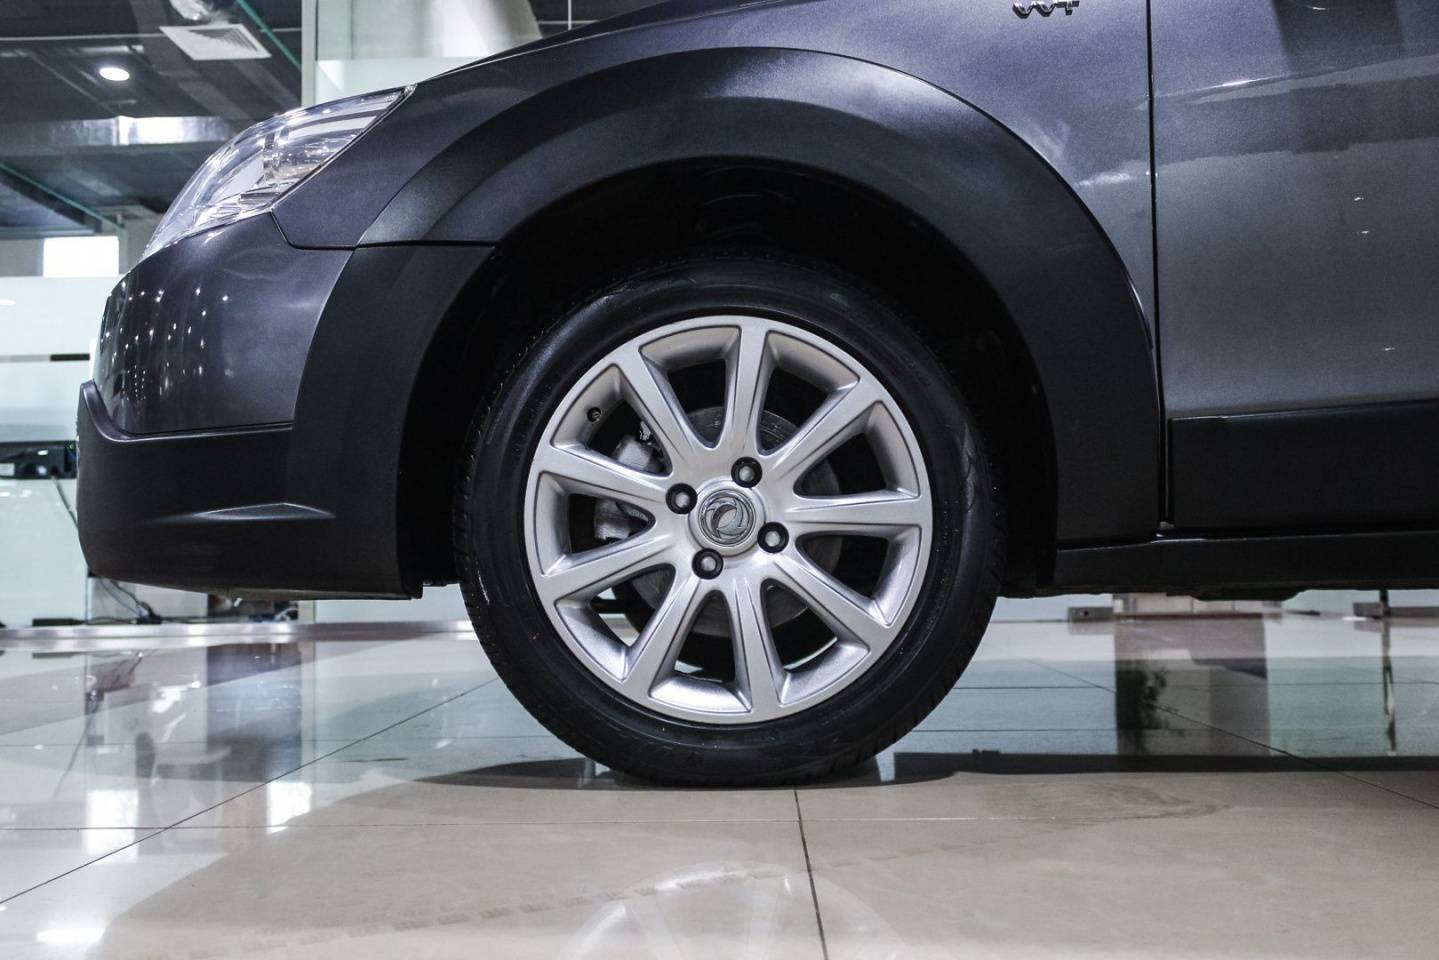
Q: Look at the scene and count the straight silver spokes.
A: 9